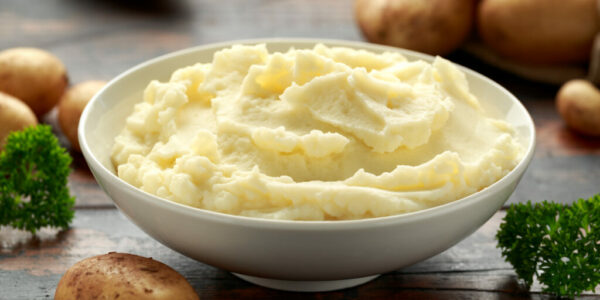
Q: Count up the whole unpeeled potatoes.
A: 7